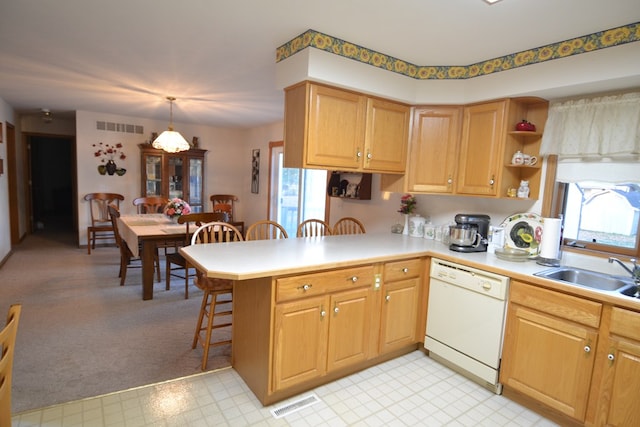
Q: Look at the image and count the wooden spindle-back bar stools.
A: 4